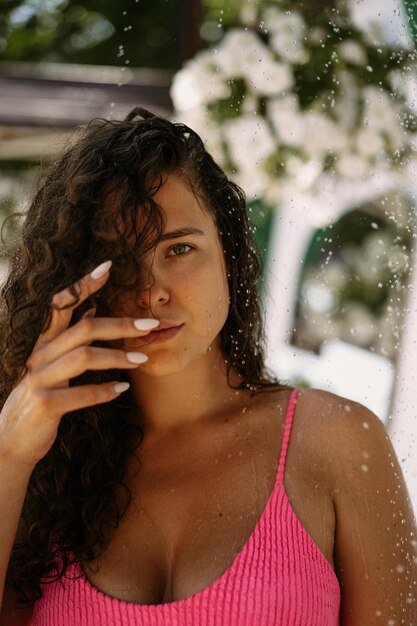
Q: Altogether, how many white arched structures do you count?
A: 1